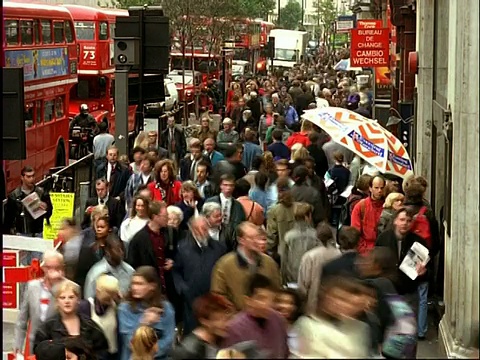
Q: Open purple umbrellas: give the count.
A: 0